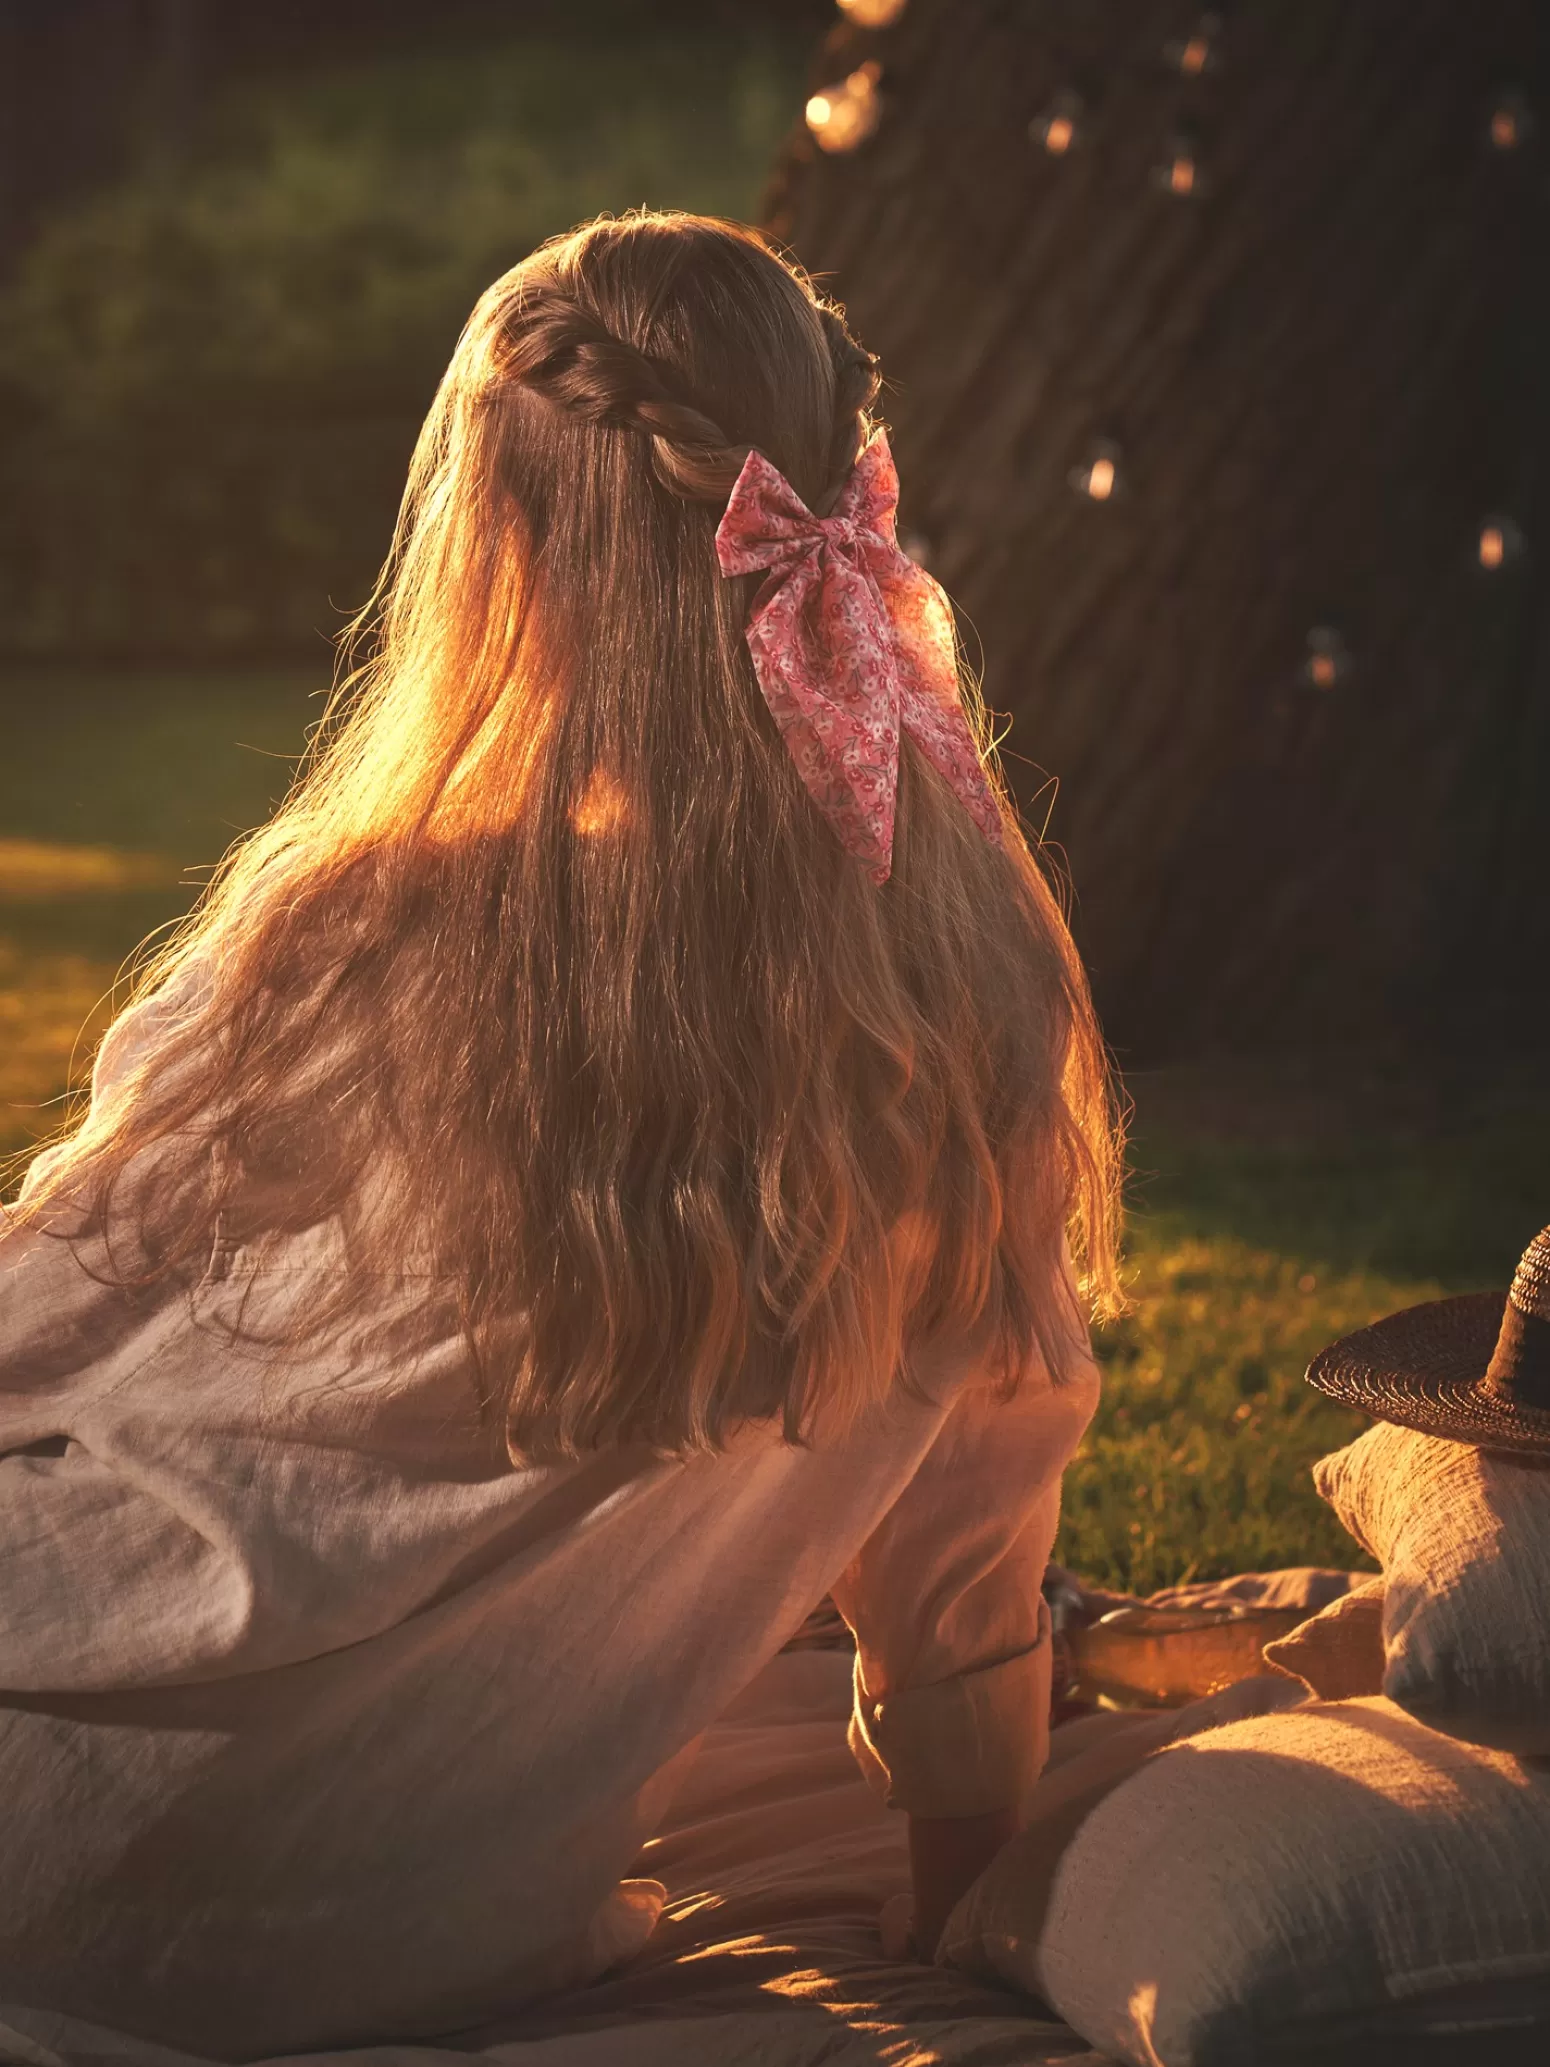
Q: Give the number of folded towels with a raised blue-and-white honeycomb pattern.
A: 0